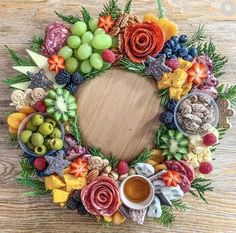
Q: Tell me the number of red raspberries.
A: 7